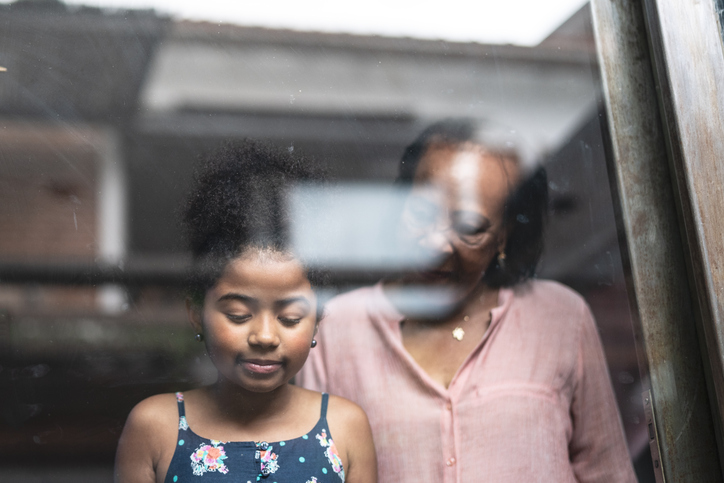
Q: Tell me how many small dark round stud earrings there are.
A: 2